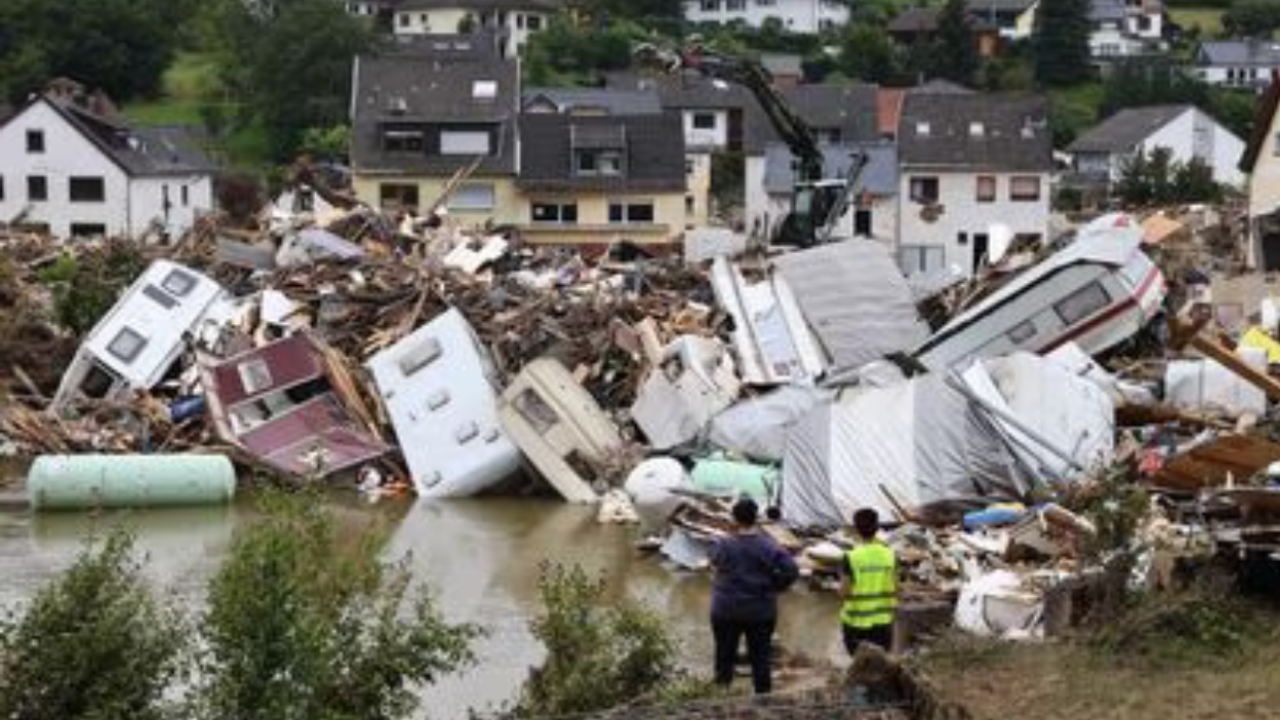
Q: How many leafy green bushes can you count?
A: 3